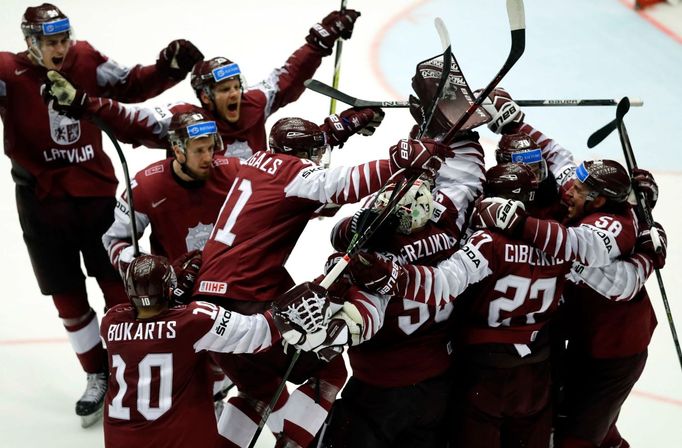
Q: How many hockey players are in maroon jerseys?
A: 9